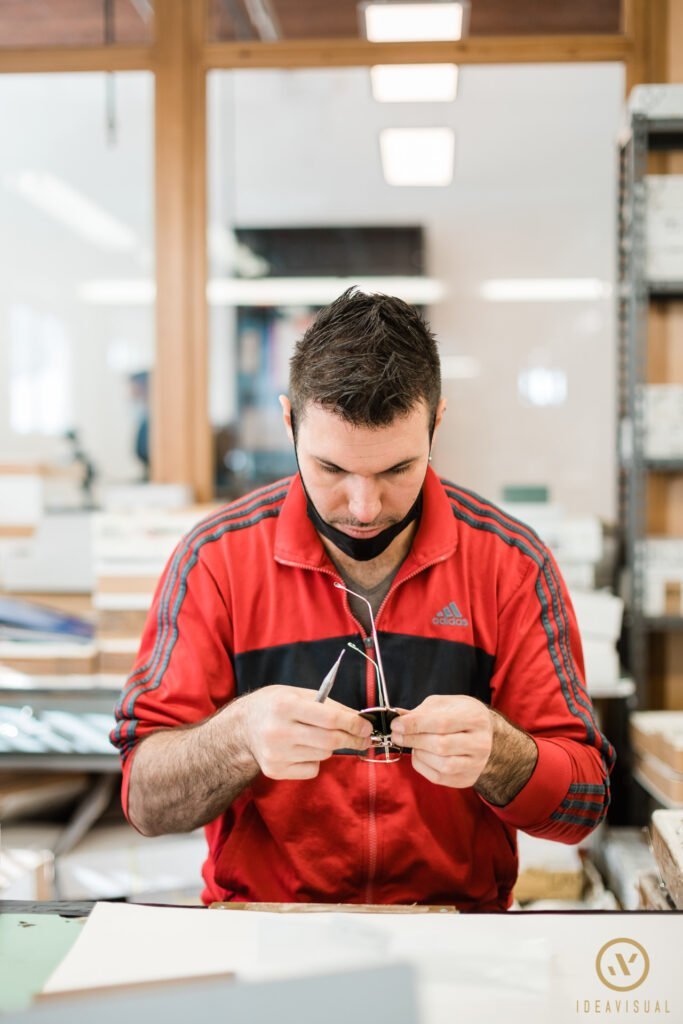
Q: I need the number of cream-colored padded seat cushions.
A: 0